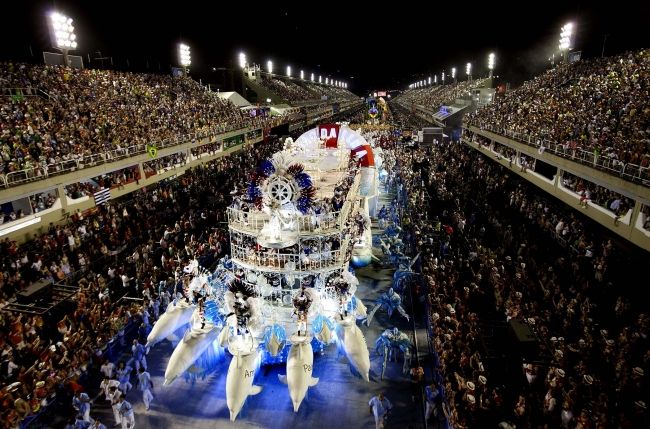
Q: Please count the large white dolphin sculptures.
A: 5